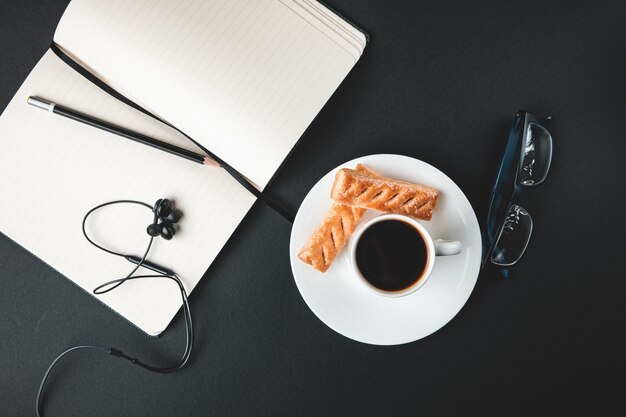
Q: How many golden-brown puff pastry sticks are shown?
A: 2